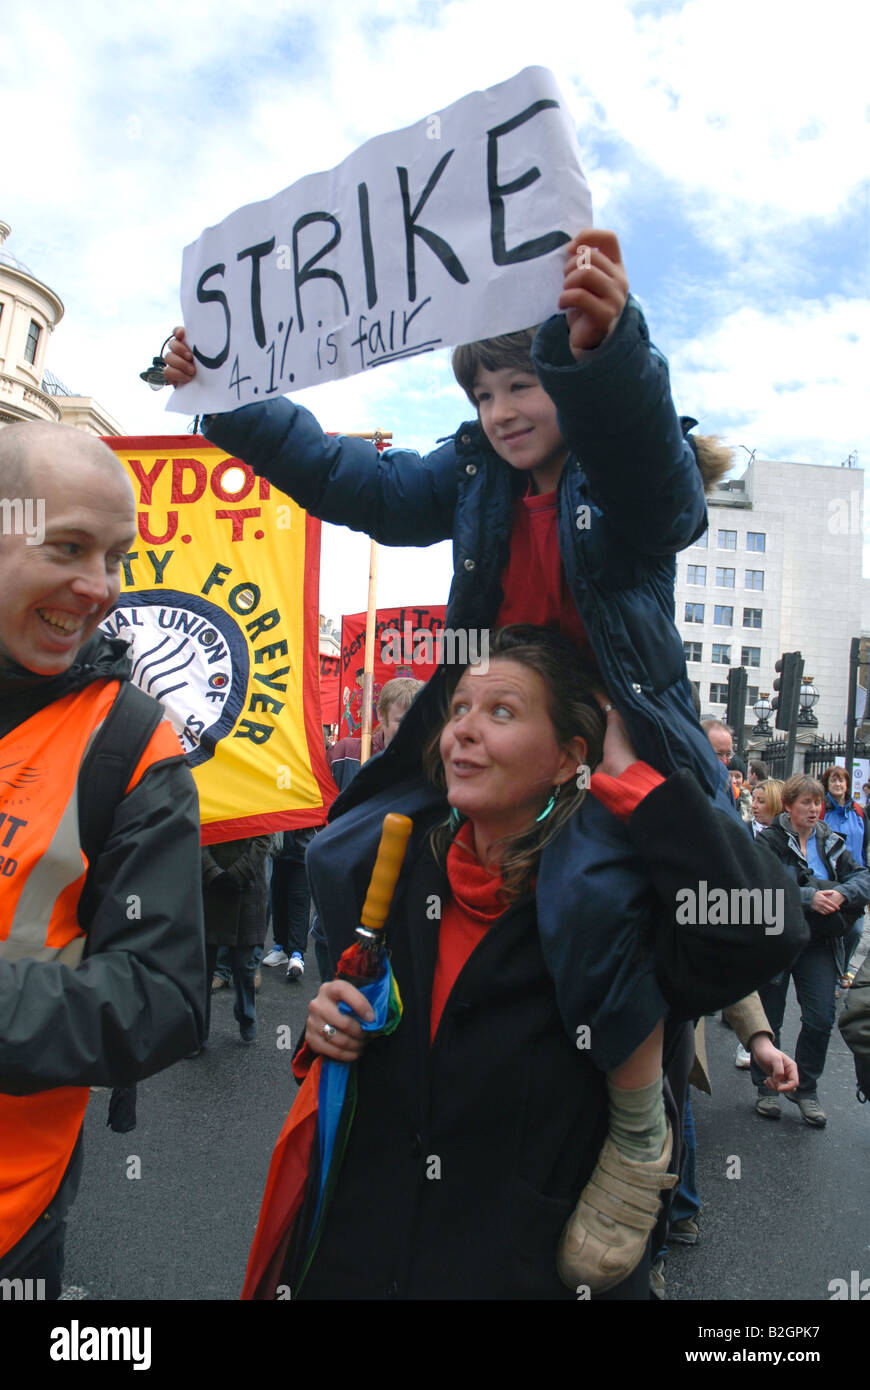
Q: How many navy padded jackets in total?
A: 1